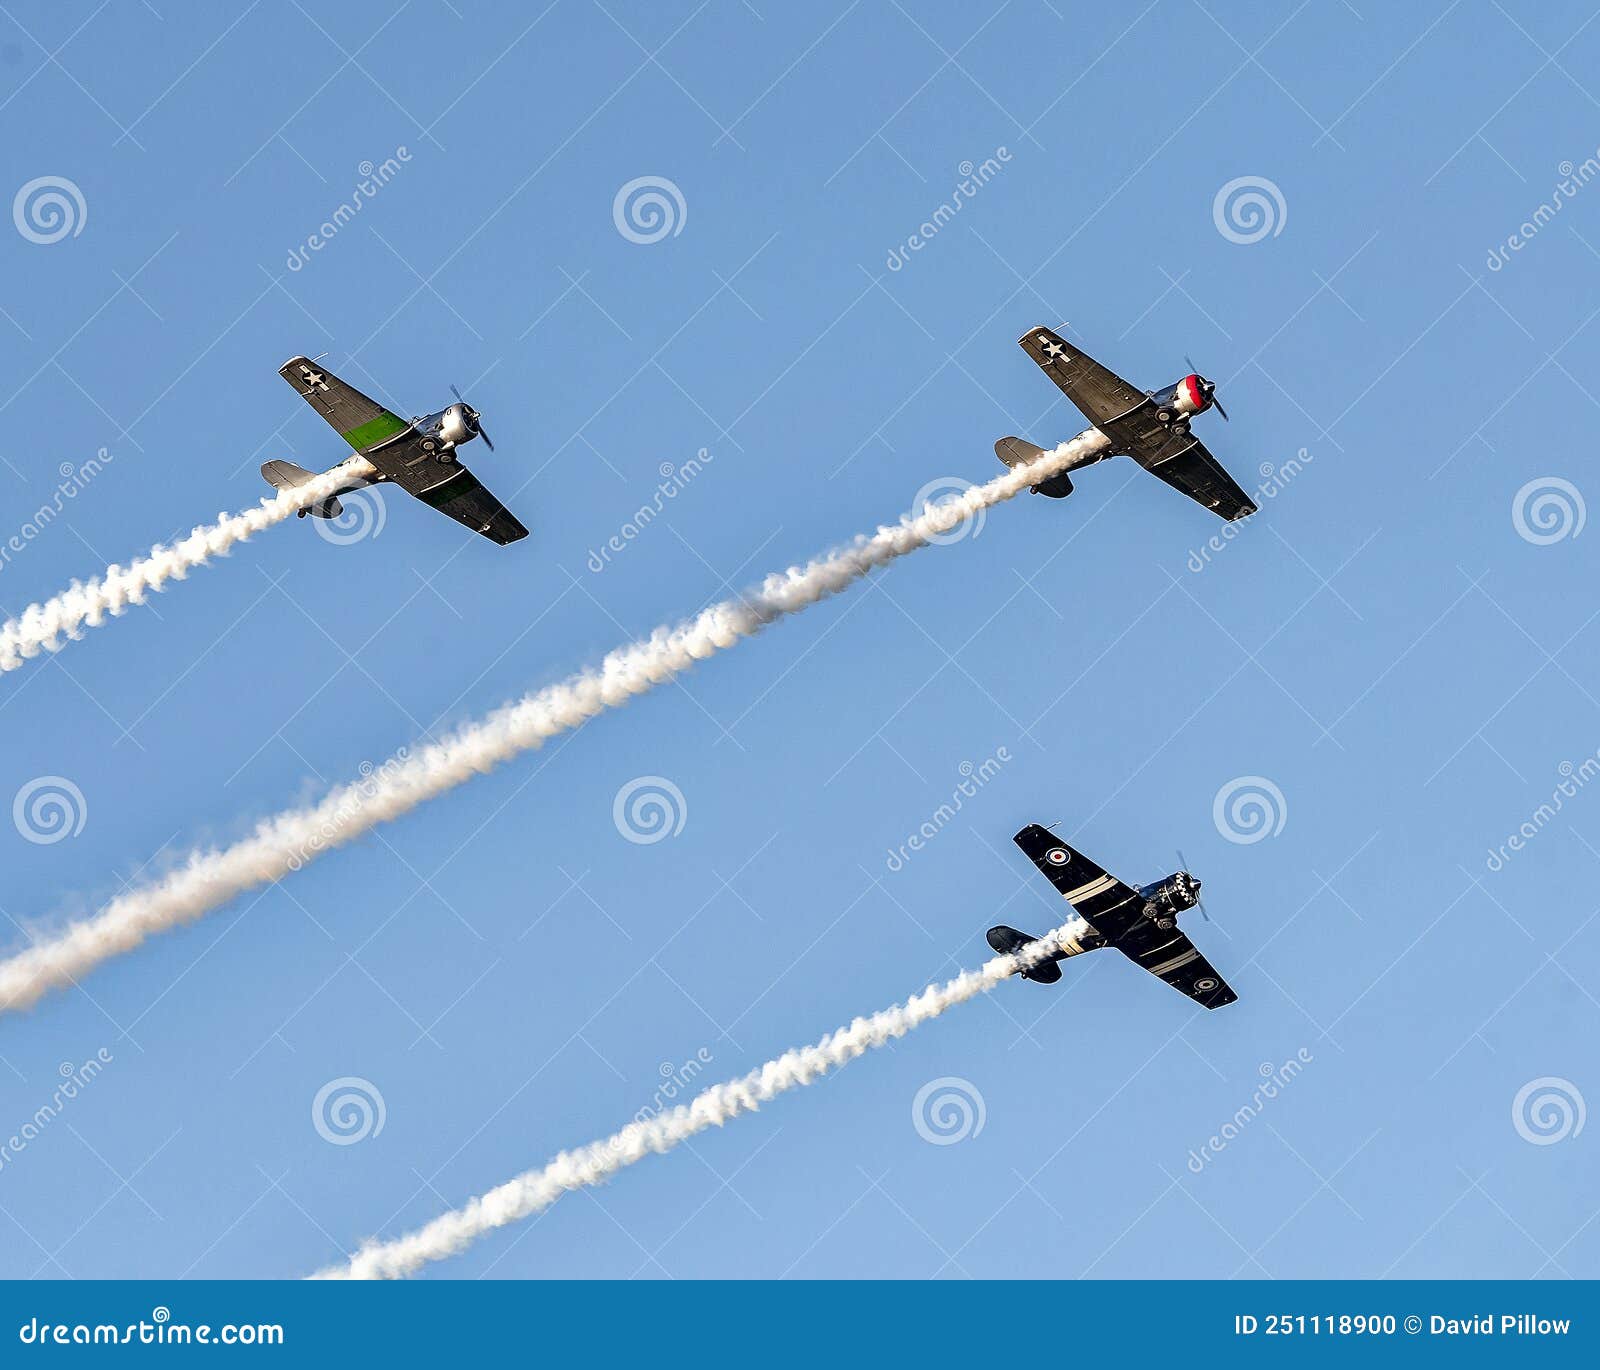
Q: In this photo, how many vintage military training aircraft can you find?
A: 3